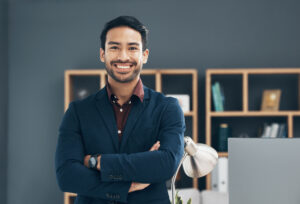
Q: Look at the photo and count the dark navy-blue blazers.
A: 1